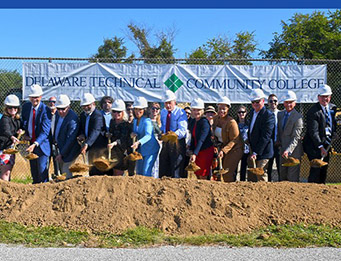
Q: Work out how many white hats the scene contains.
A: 12